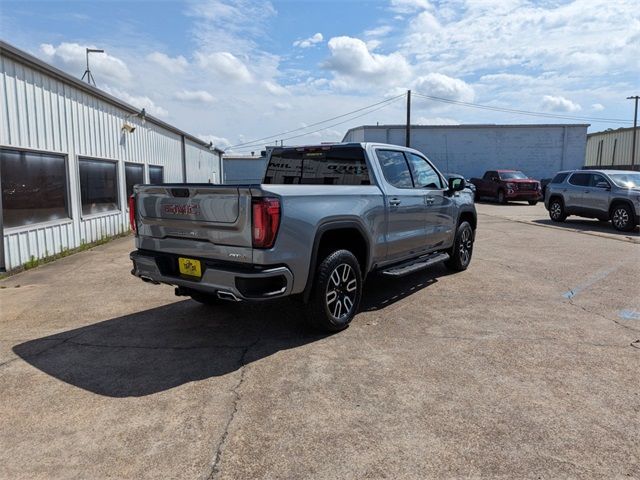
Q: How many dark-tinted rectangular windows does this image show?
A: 4